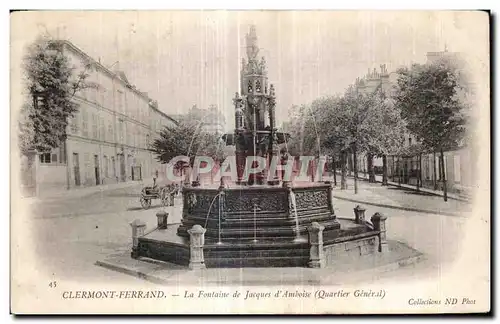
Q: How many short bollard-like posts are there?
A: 6